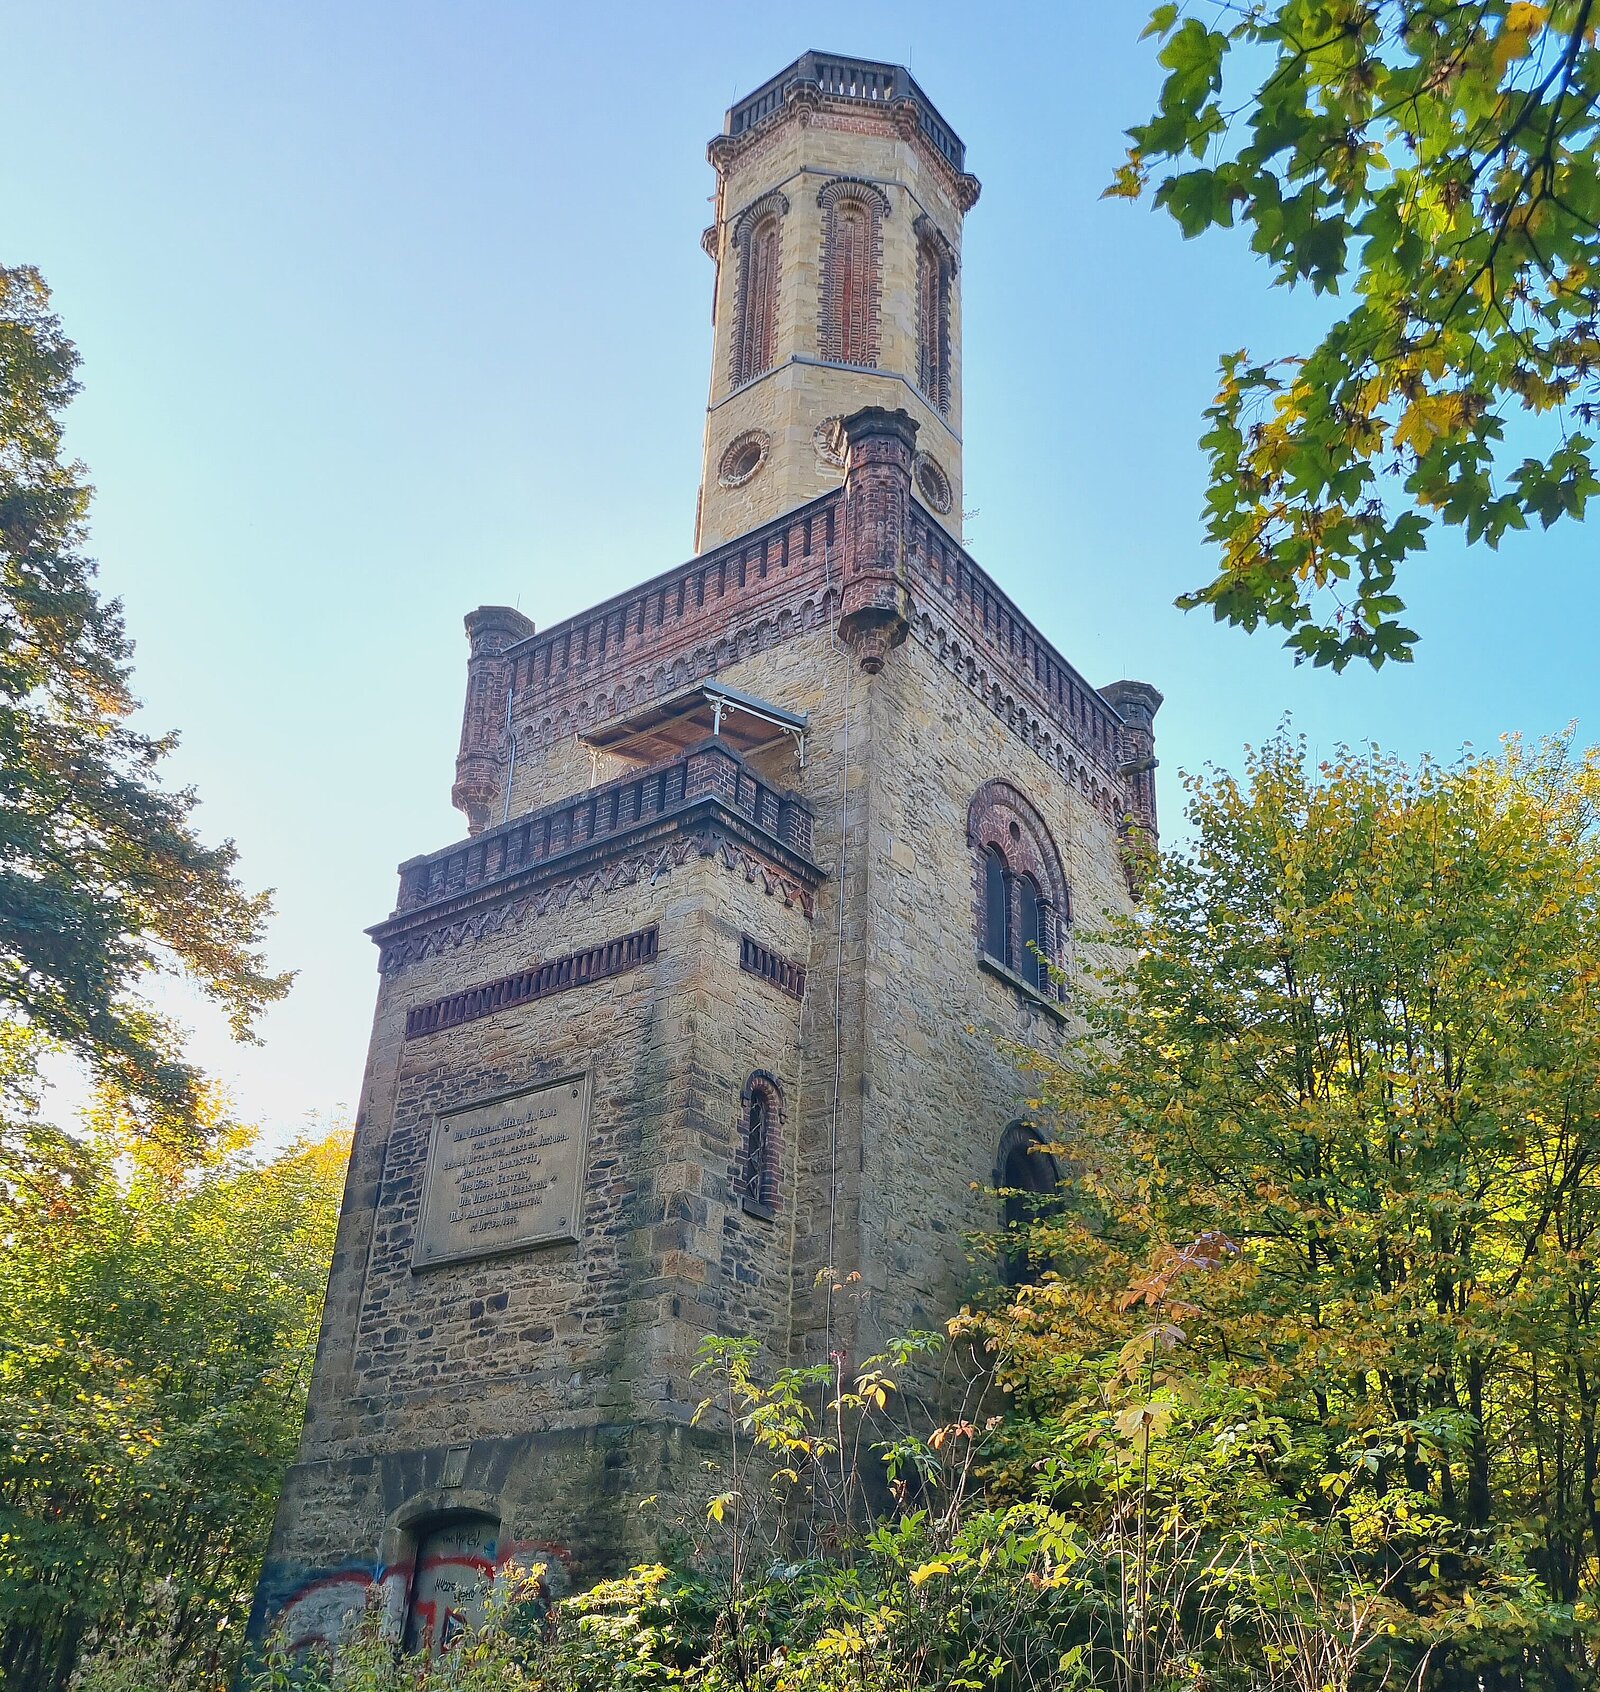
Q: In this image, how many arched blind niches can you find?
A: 3